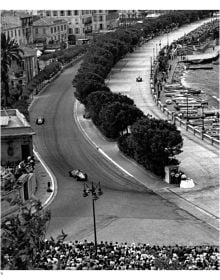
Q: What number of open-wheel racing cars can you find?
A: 3